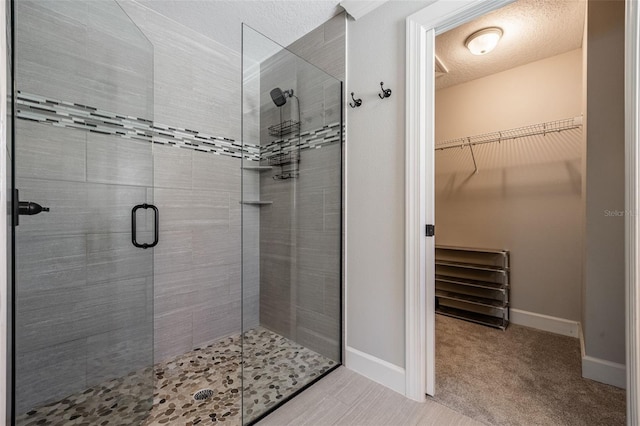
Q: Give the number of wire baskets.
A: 2